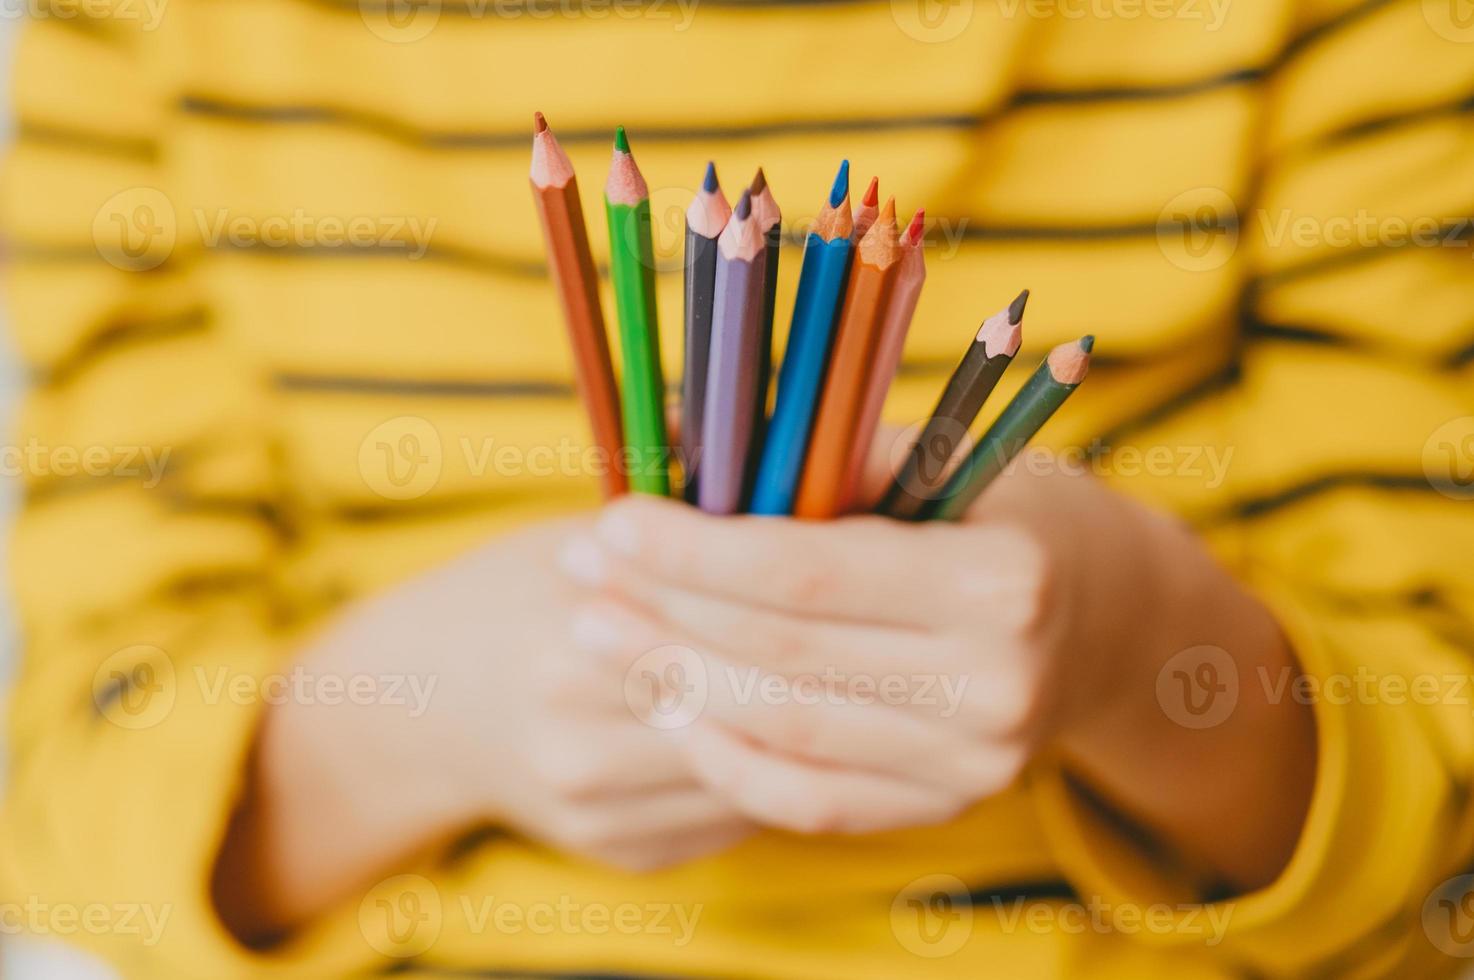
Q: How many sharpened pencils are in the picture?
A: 11